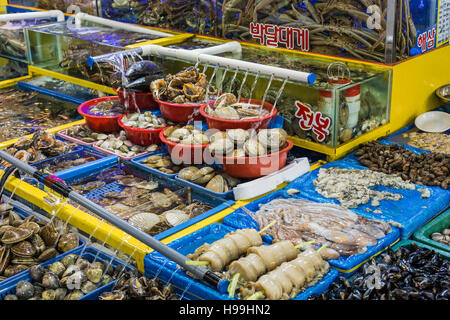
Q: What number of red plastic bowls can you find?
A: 7